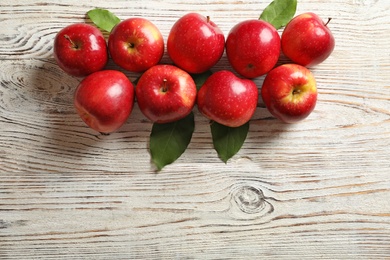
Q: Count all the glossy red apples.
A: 9